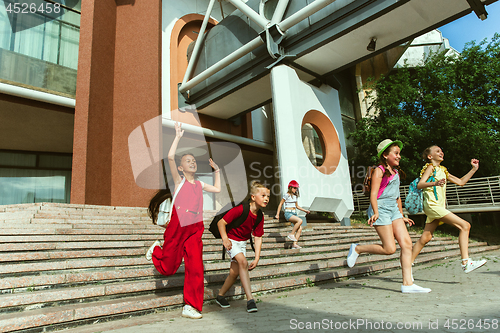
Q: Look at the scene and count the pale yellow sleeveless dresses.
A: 1